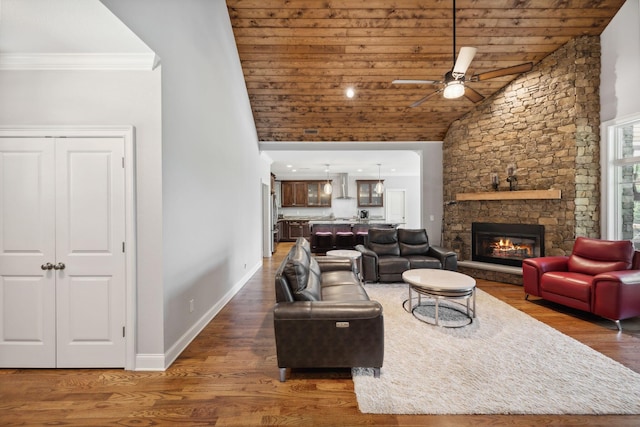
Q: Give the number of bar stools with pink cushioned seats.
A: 3